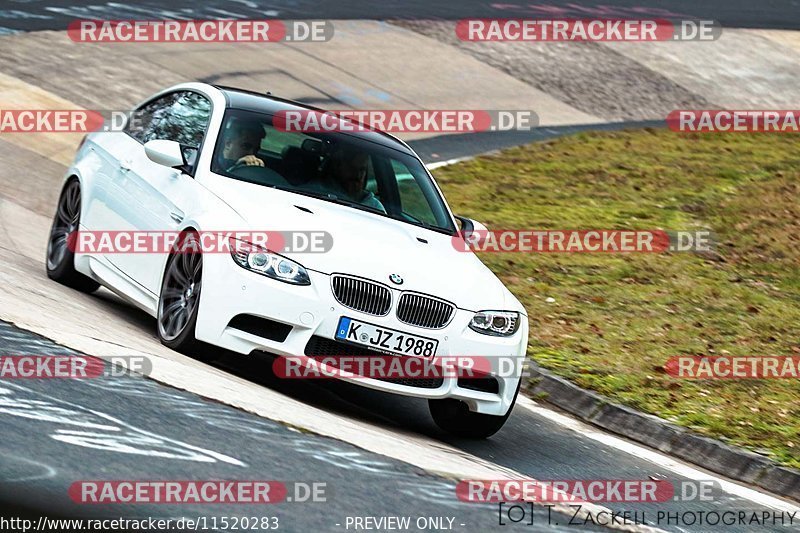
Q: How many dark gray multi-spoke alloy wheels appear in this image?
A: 2